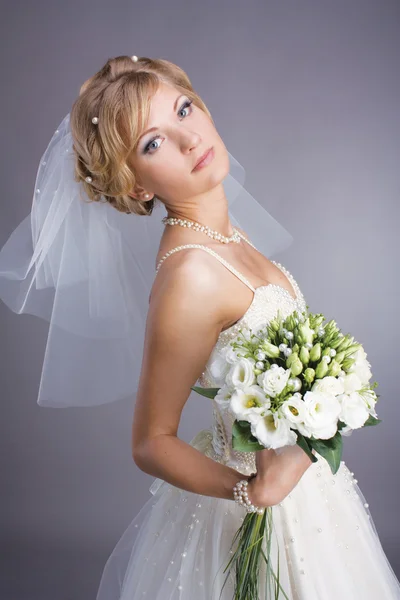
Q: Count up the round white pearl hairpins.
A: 3